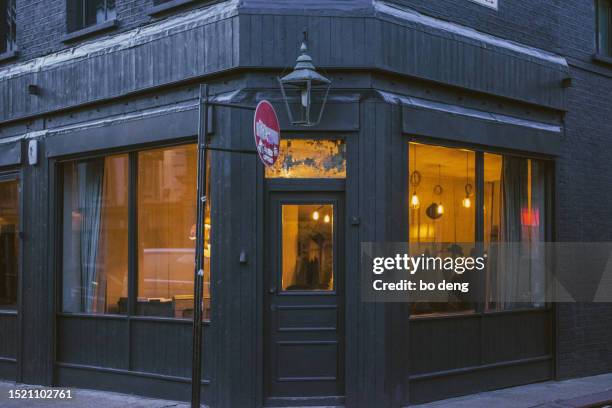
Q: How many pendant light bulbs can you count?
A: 5